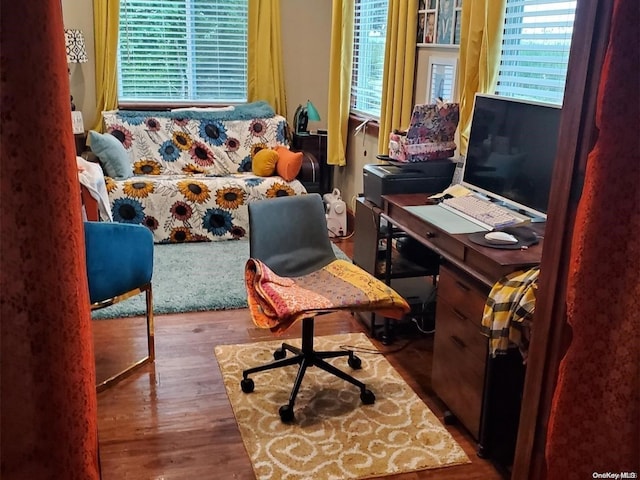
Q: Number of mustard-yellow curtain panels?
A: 5